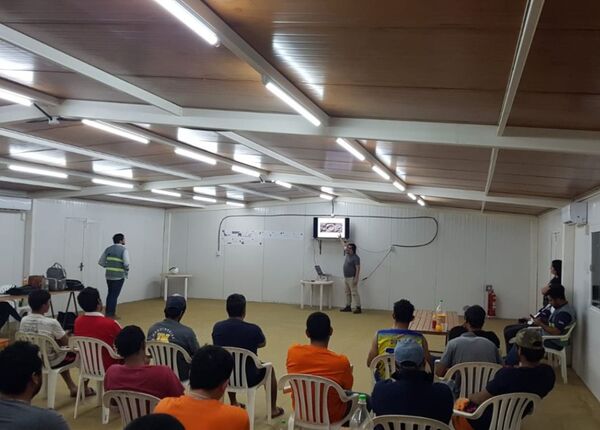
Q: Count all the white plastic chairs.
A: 11